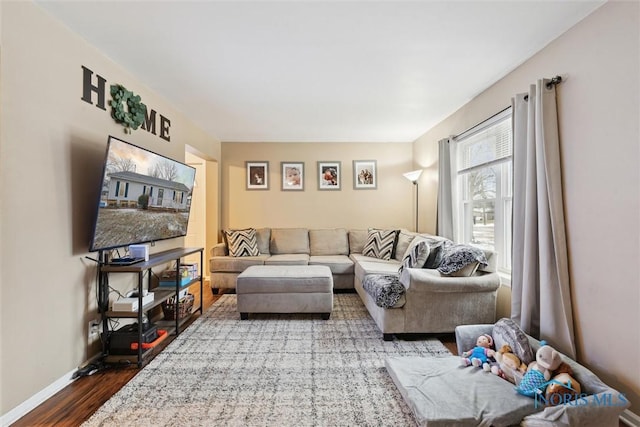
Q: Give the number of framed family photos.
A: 4